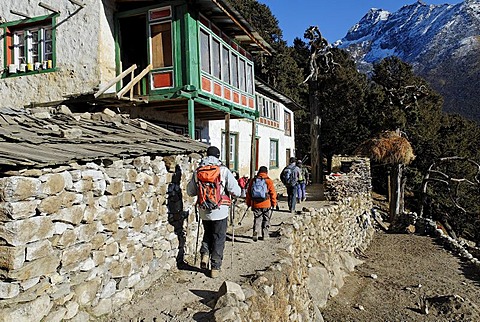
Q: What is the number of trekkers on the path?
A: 4